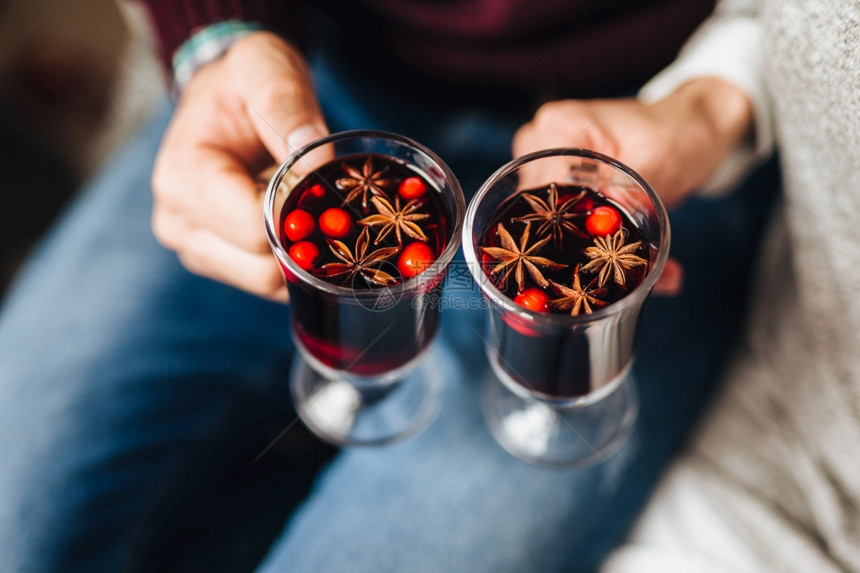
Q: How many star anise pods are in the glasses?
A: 7